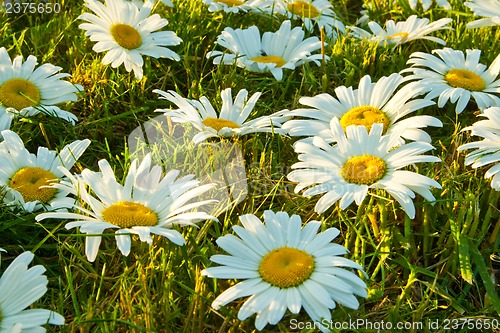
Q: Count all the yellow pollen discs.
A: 13